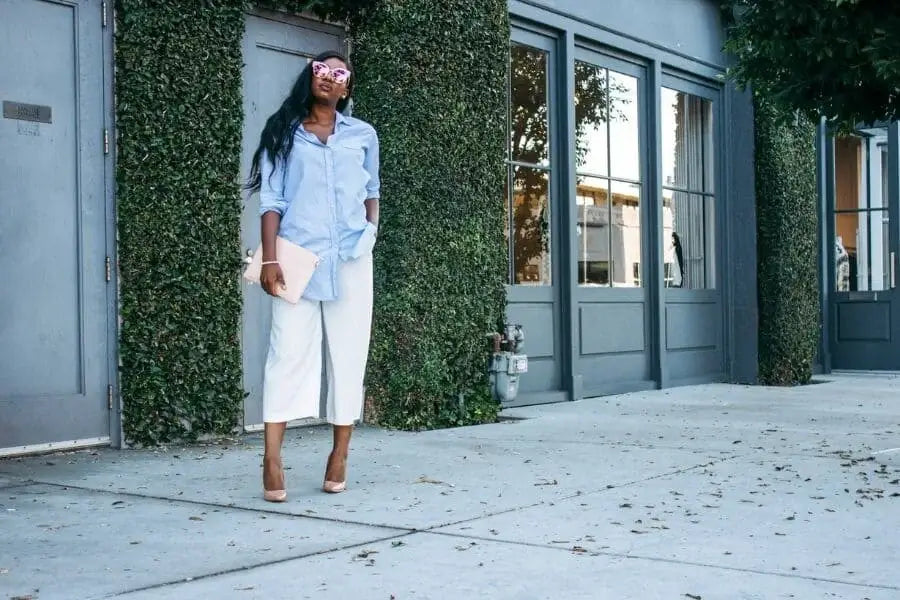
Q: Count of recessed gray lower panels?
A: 4